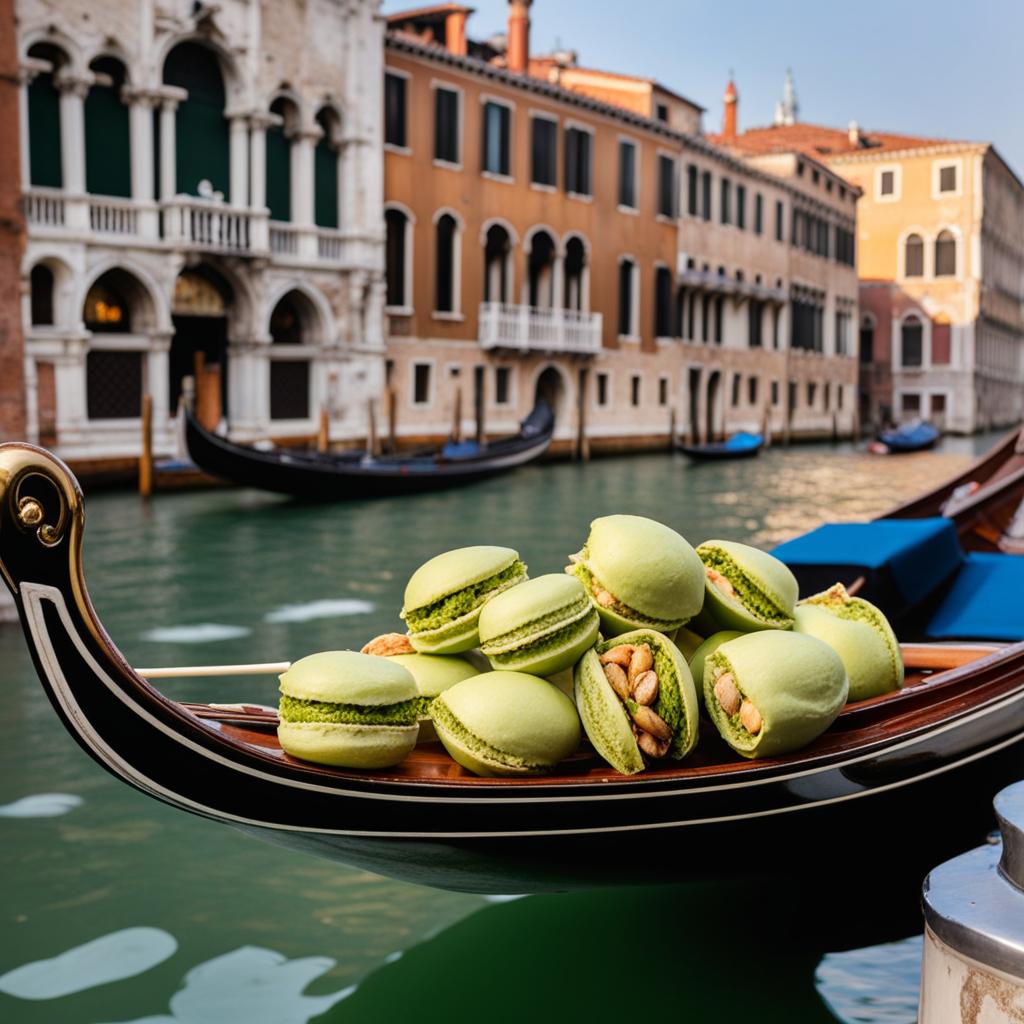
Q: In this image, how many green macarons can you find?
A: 11